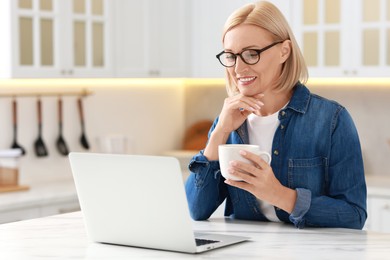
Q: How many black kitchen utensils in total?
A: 4